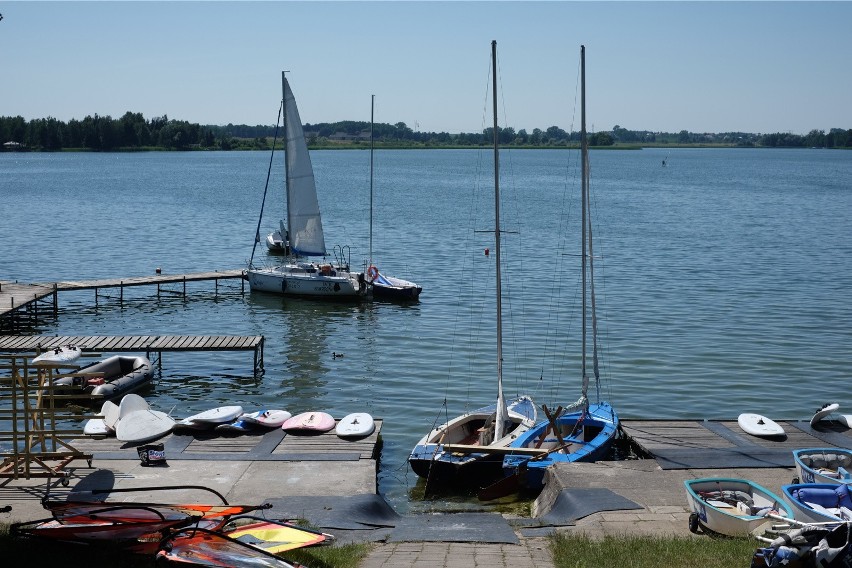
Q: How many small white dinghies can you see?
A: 3